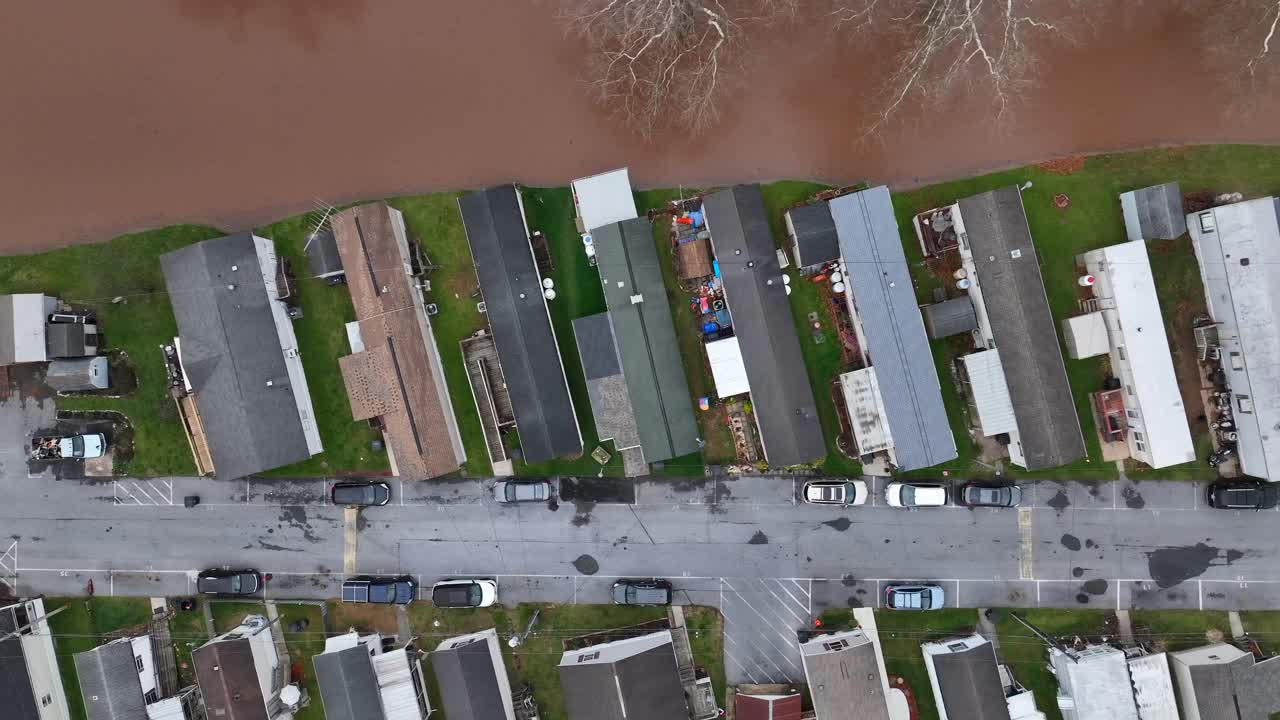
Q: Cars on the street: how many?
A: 11